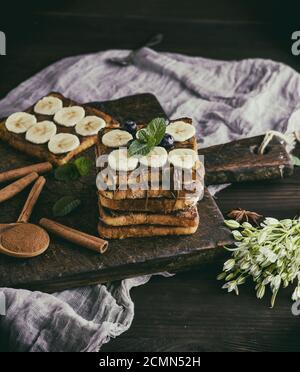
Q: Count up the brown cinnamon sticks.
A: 4